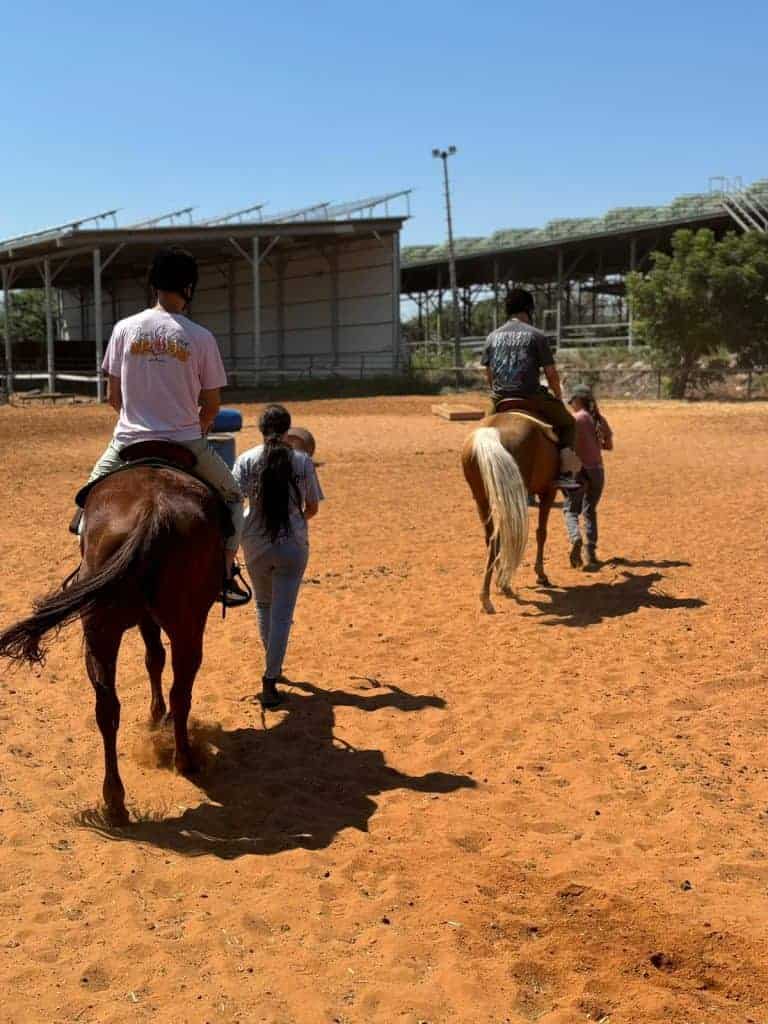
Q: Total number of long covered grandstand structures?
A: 2